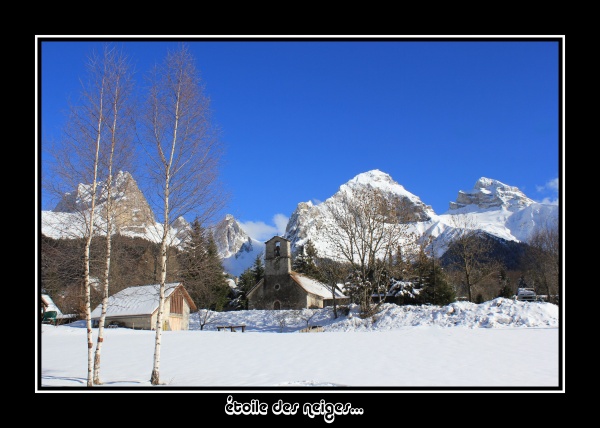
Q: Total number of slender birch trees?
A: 3